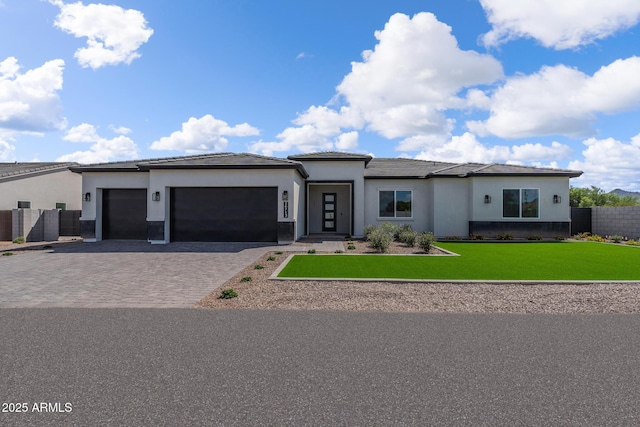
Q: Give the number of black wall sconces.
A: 5